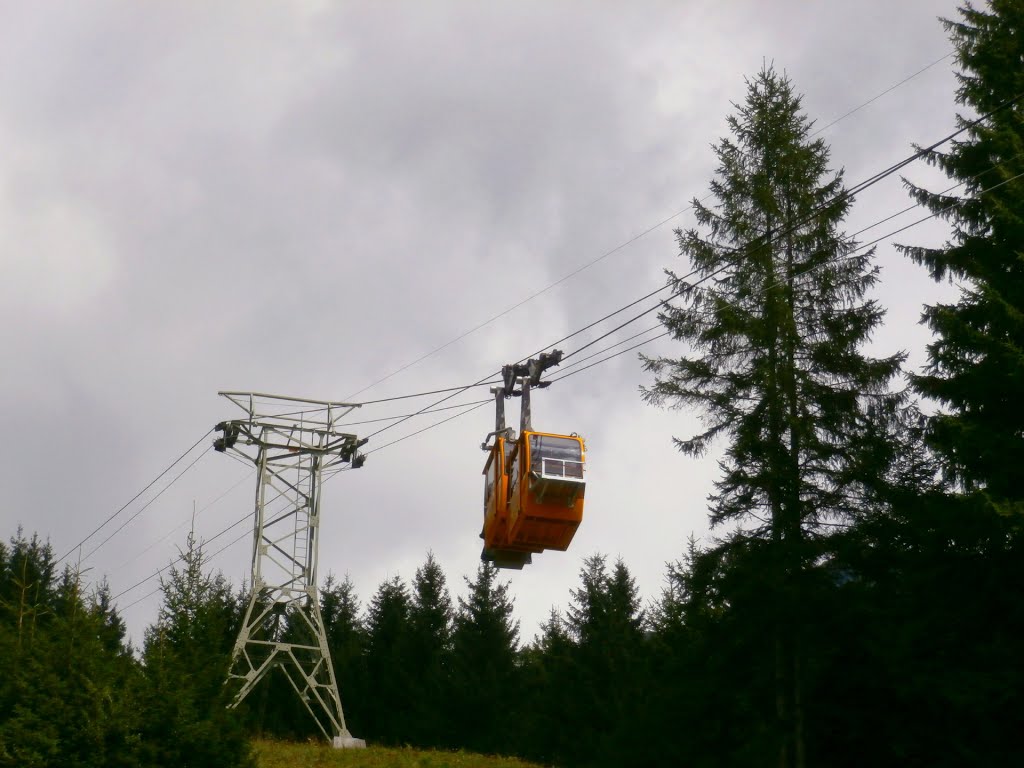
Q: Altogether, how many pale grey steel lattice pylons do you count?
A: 1